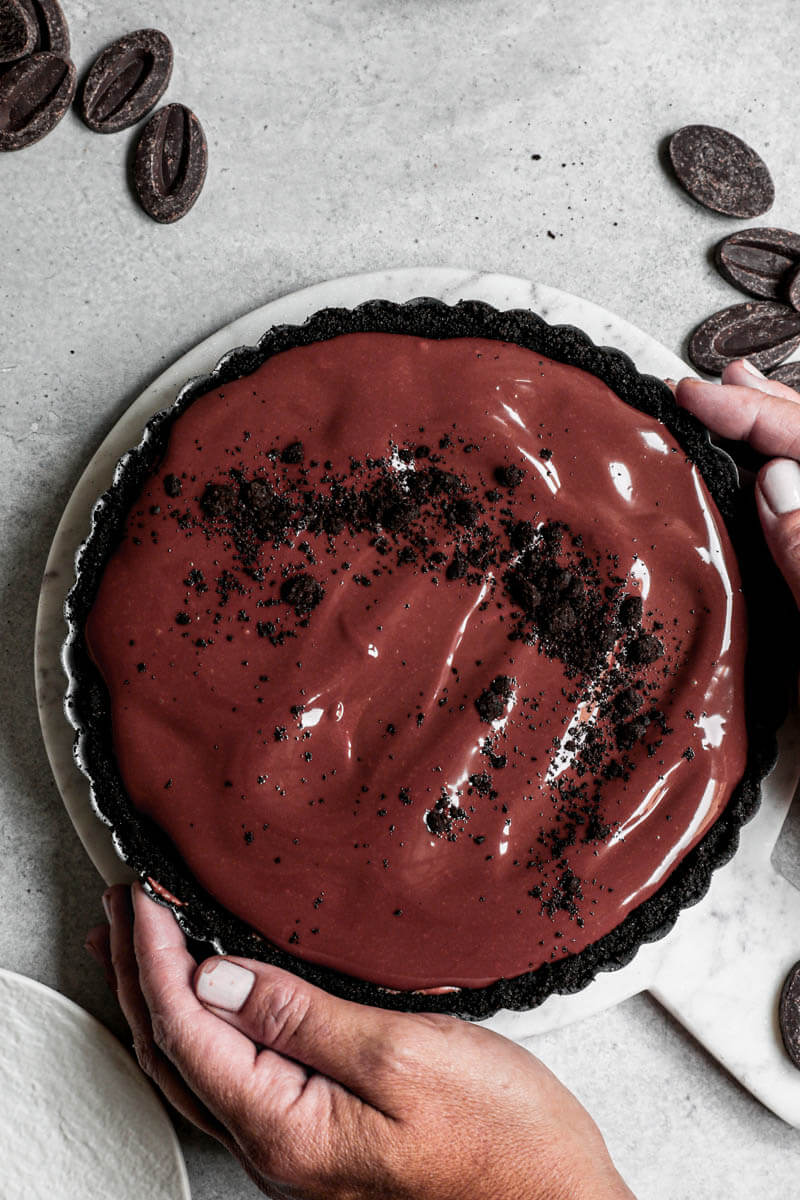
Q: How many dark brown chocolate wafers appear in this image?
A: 11